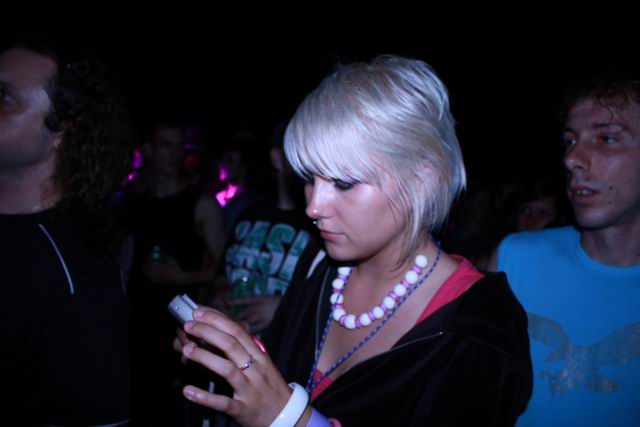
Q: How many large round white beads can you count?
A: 11